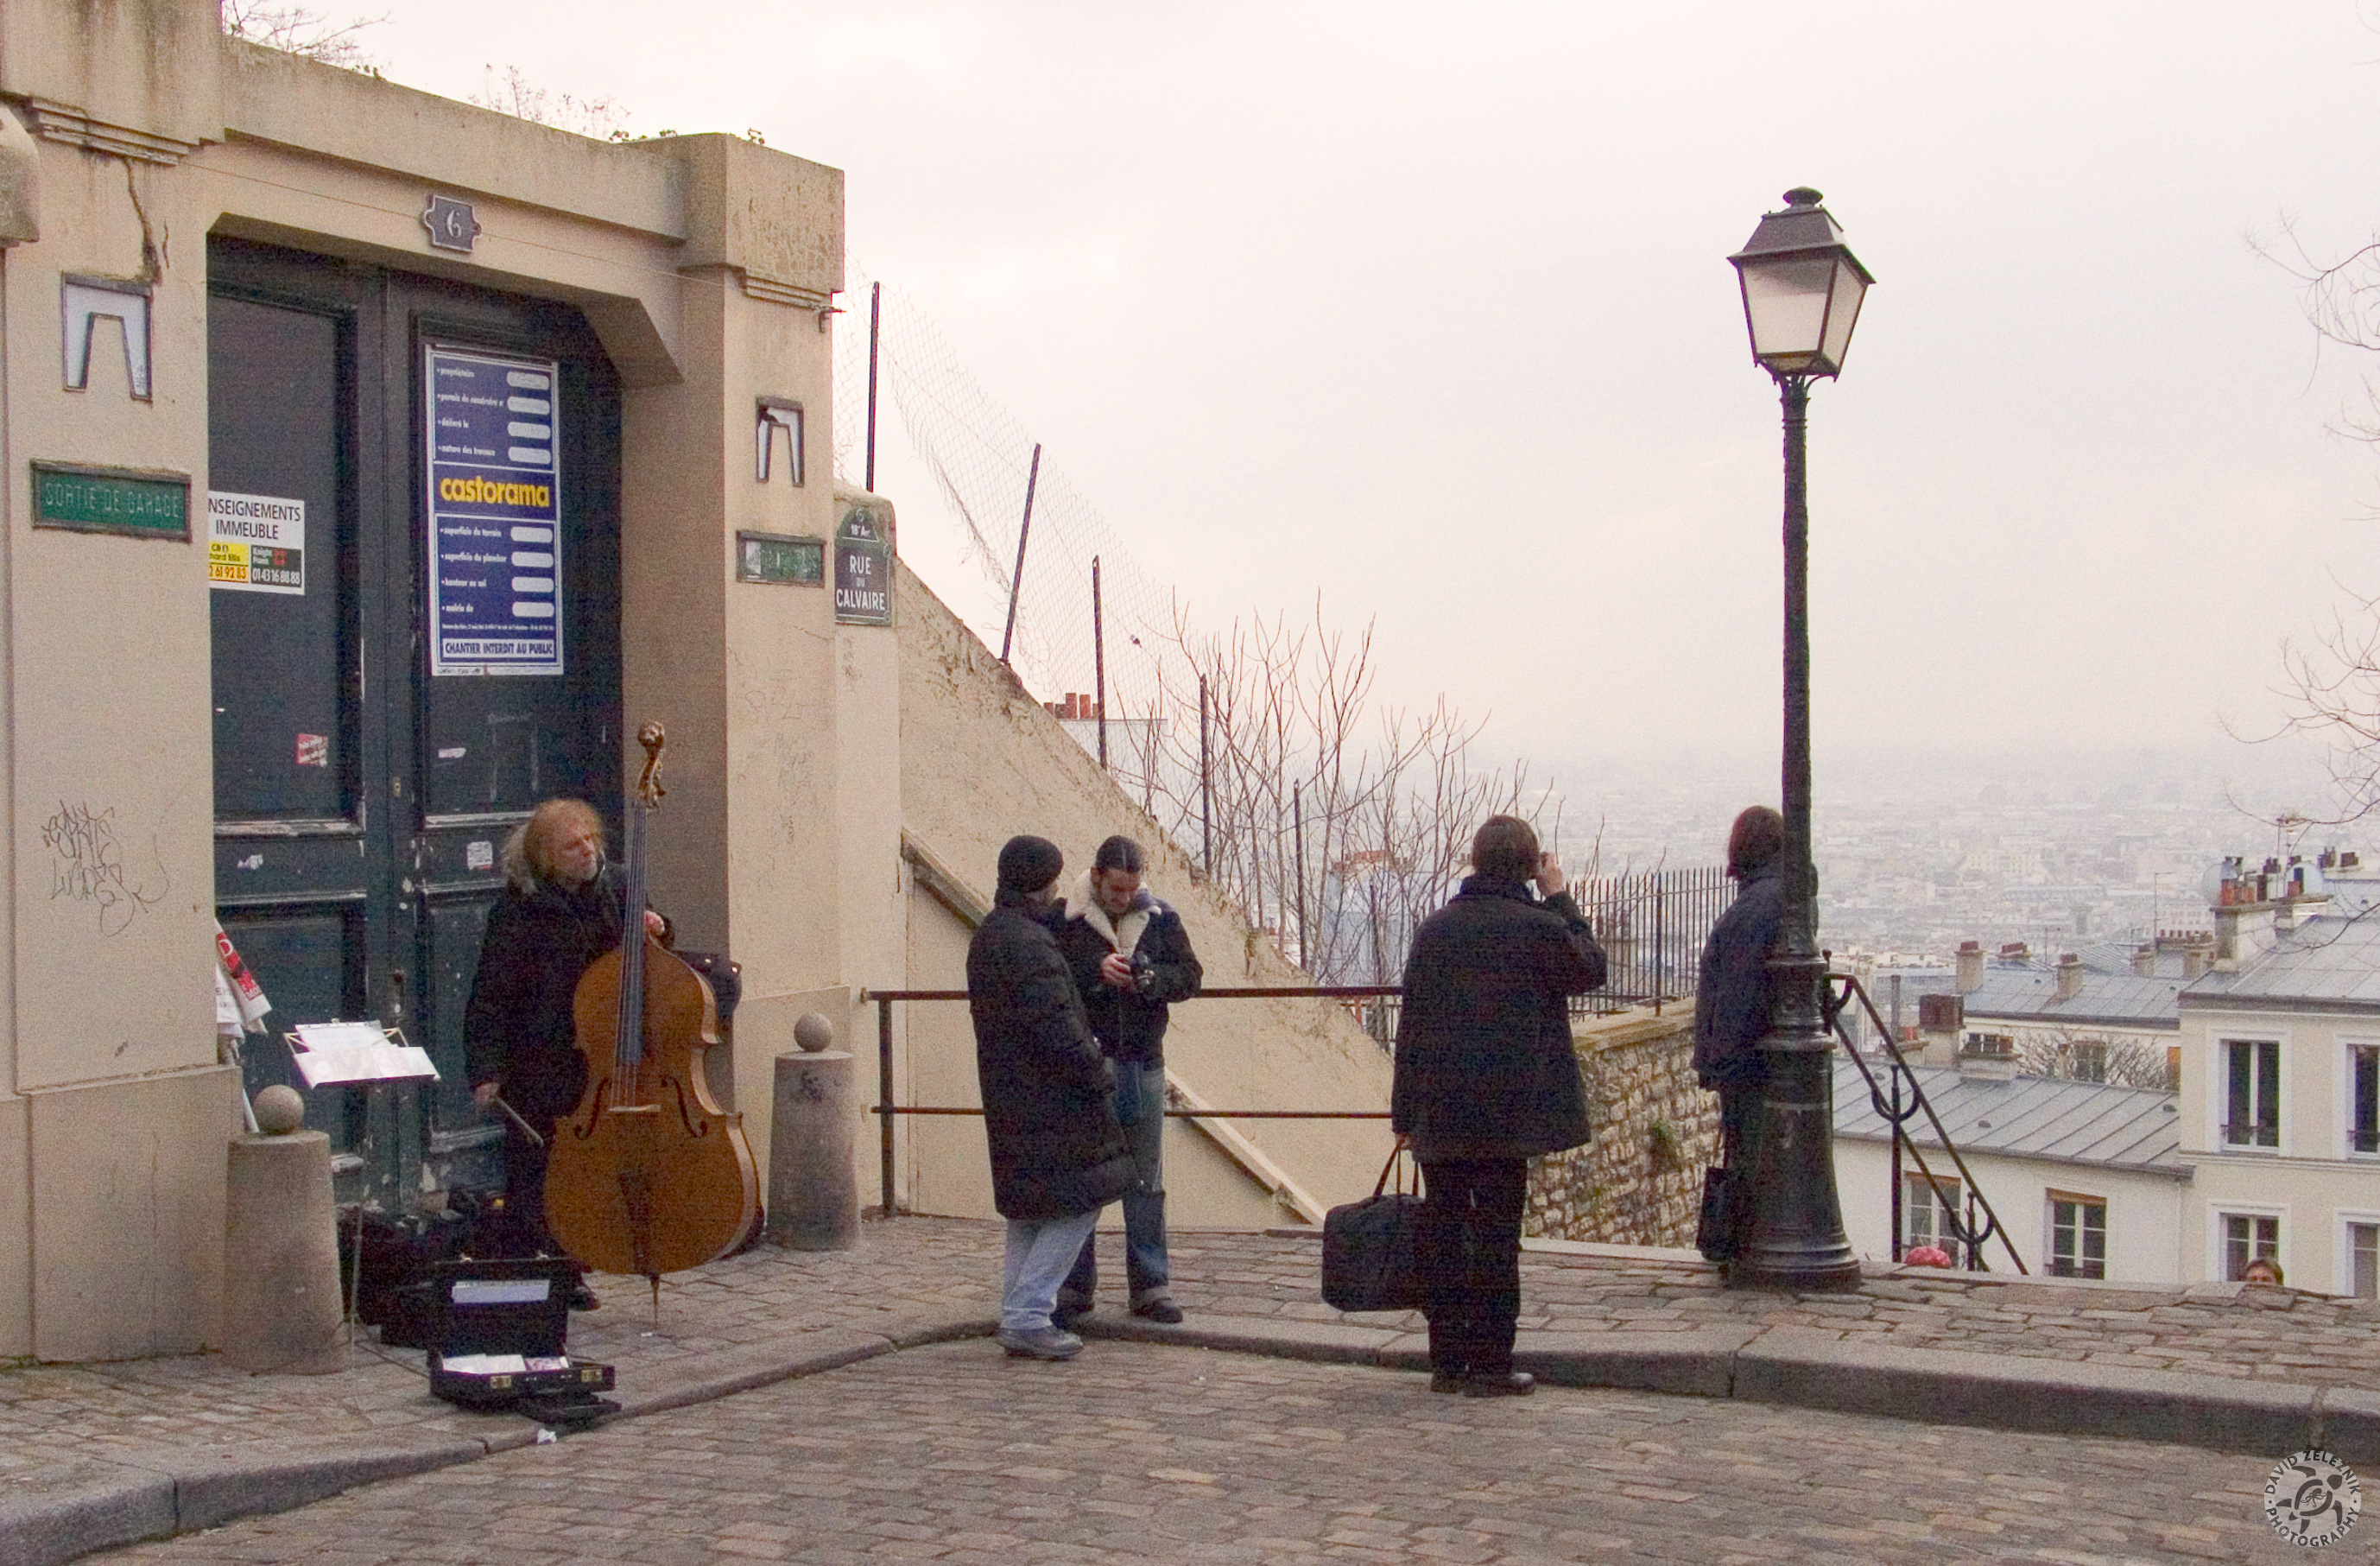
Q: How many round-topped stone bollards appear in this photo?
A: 2